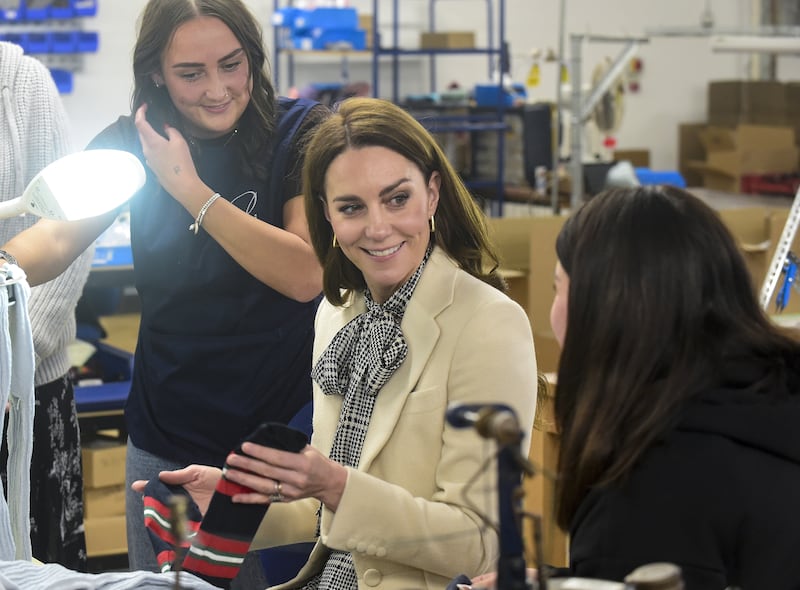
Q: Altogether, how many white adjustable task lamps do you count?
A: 1